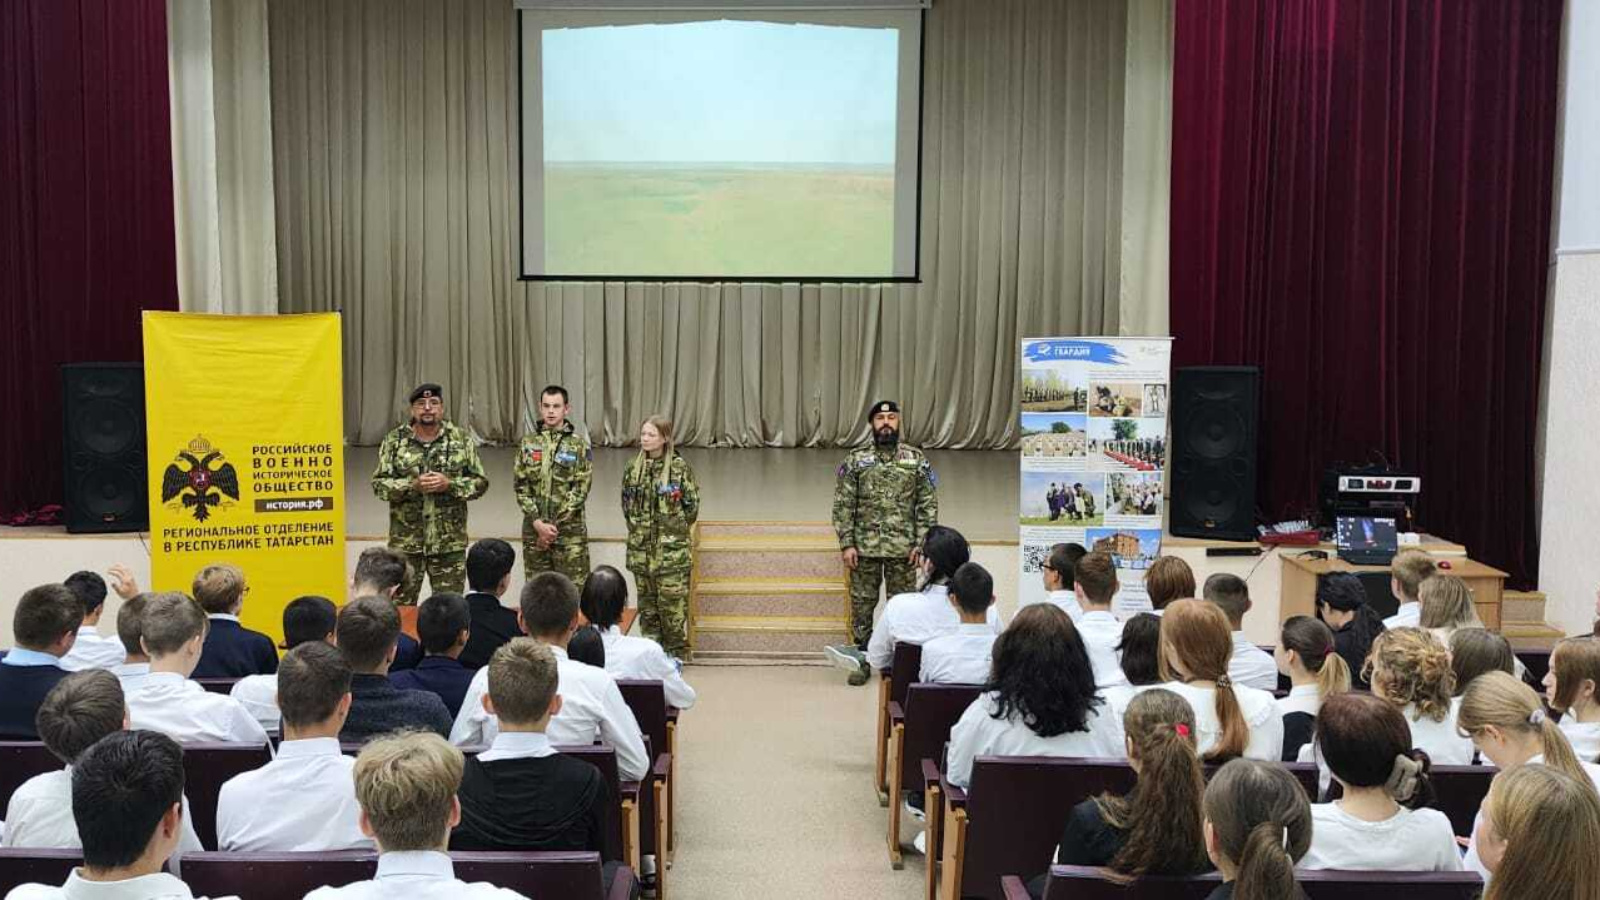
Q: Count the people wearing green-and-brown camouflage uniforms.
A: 4